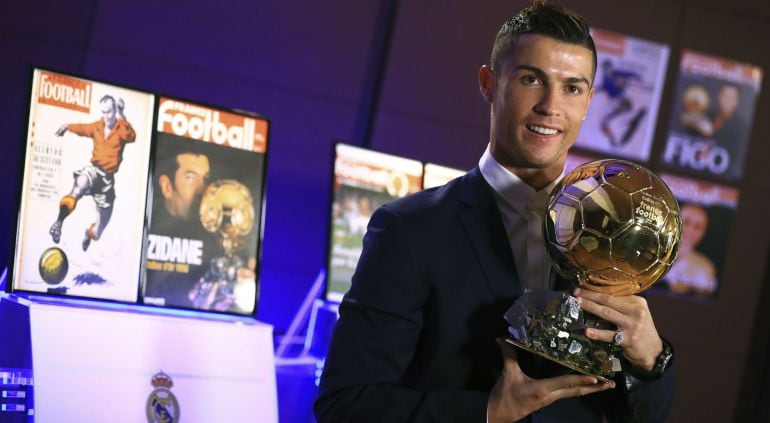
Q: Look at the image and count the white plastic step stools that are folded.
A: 0